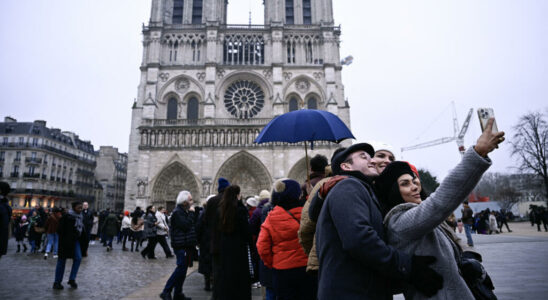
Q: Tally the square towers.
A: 2